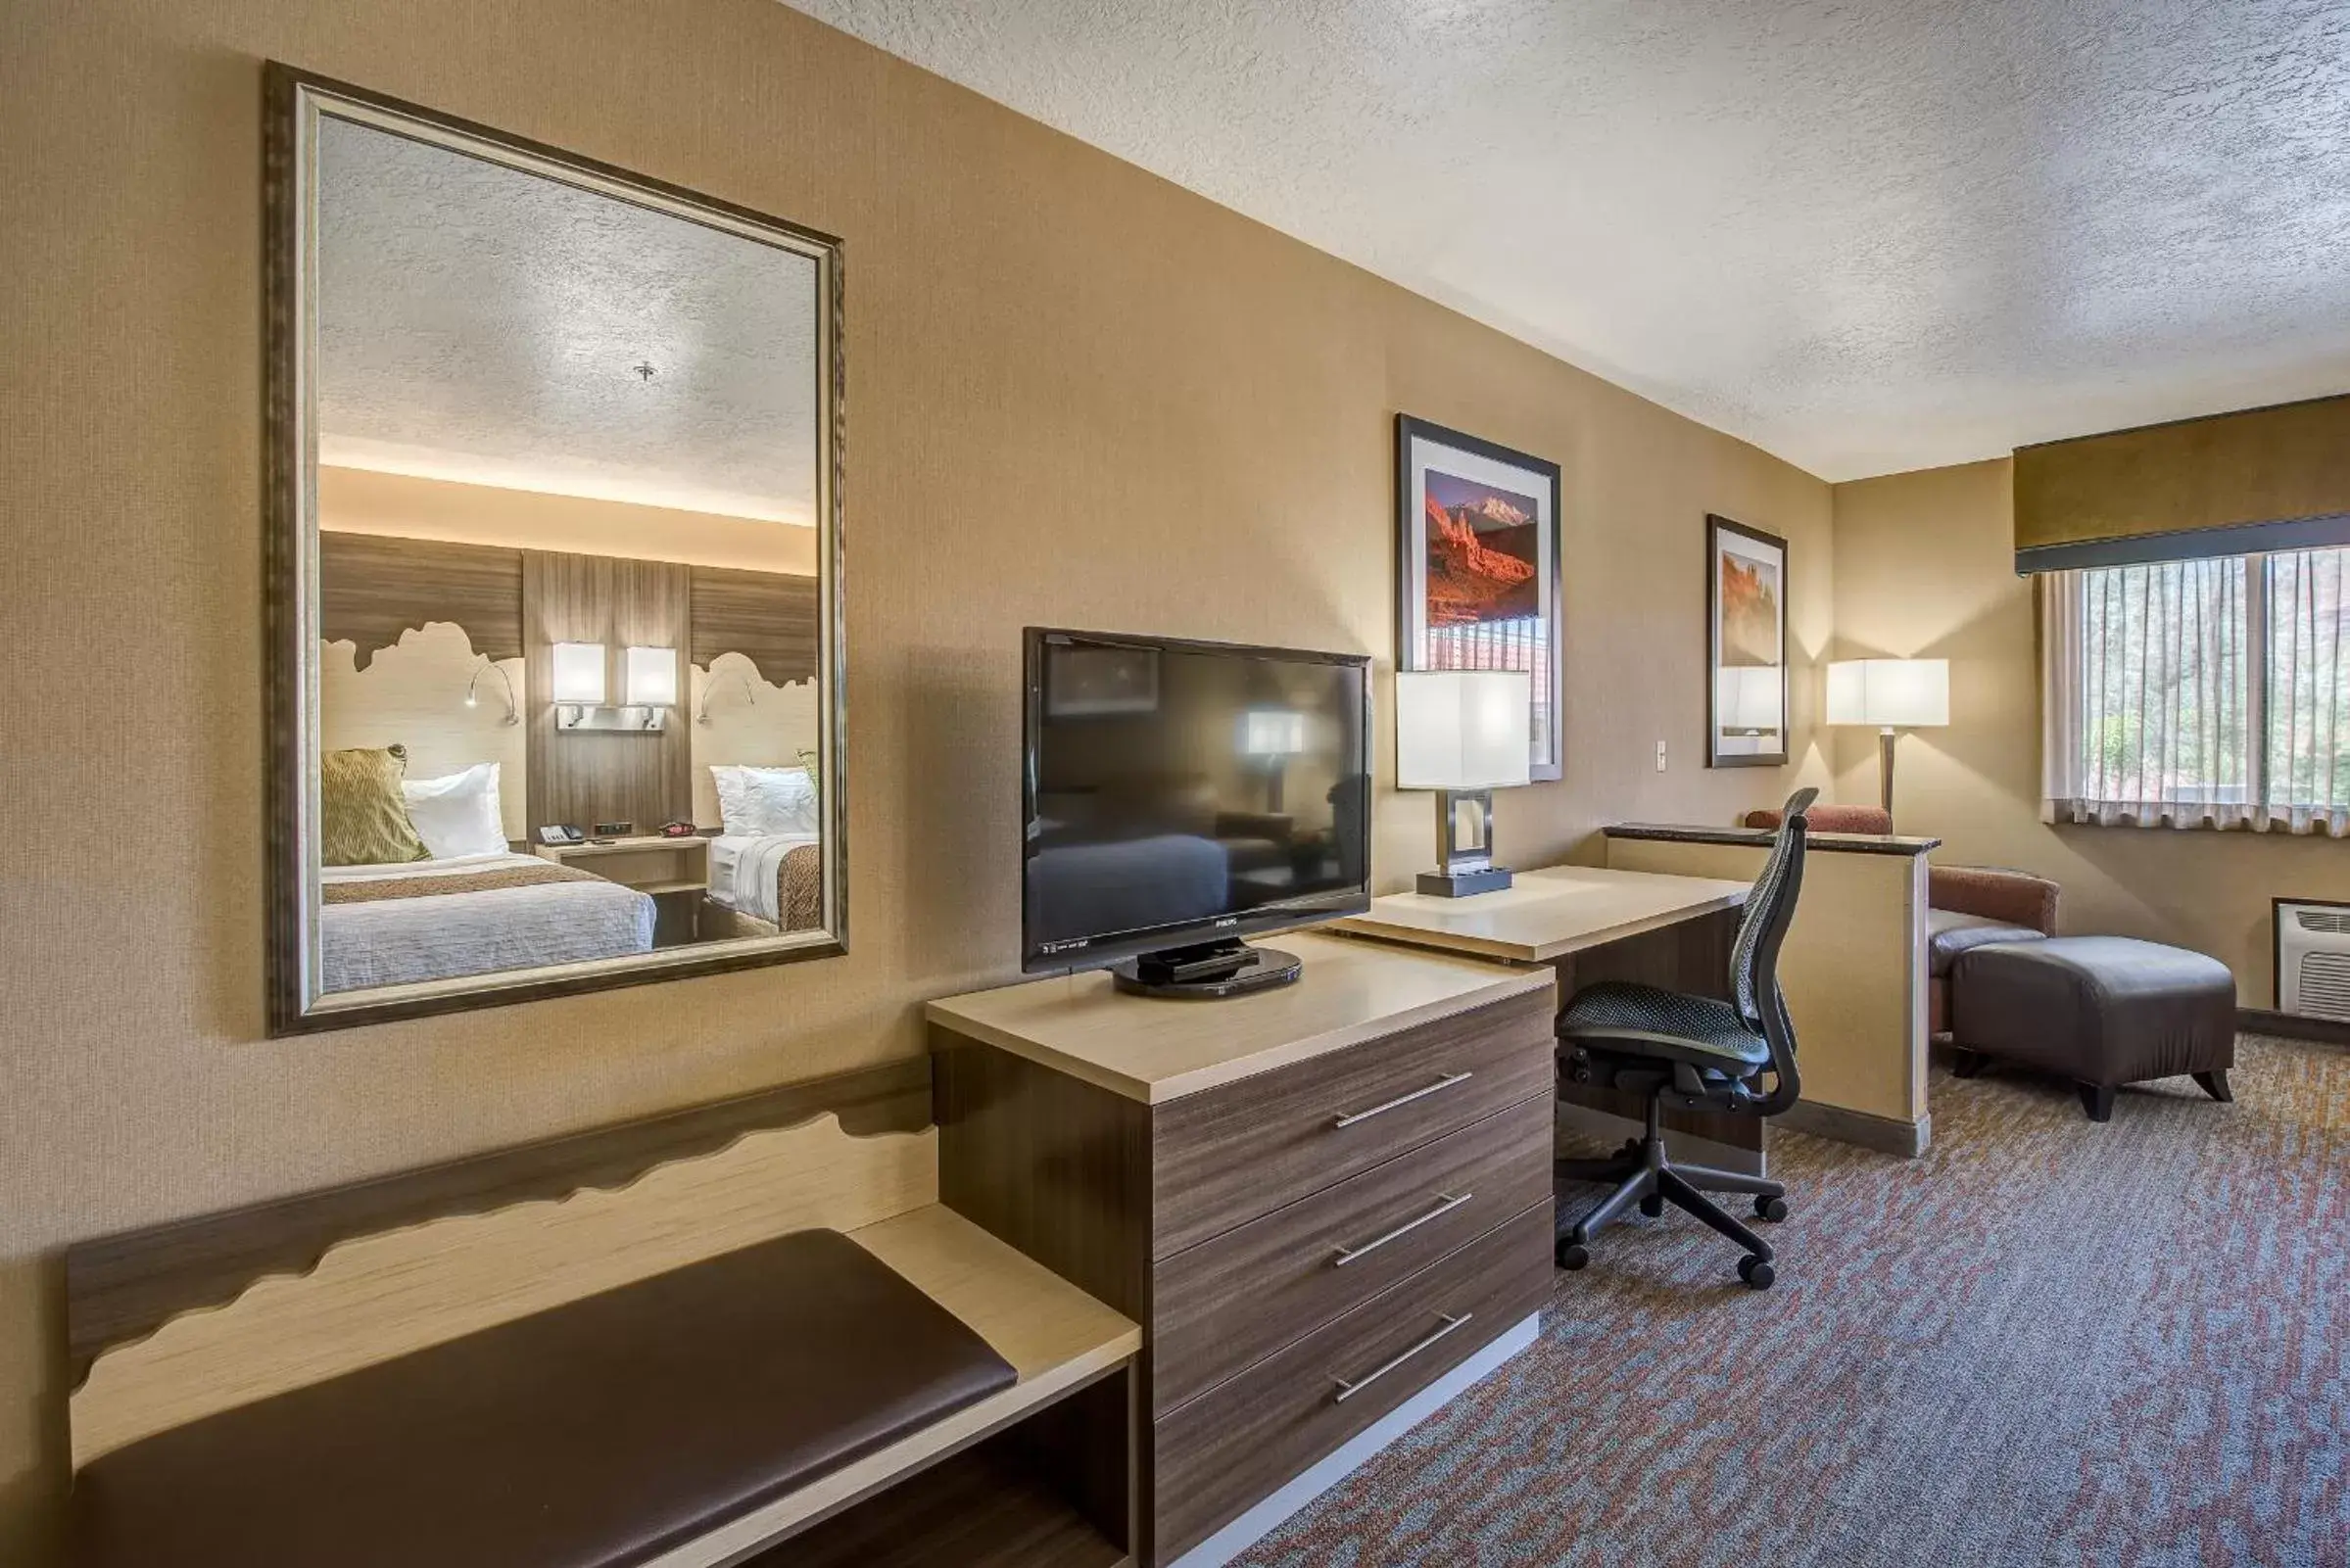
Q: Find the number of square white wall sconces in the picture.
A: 2